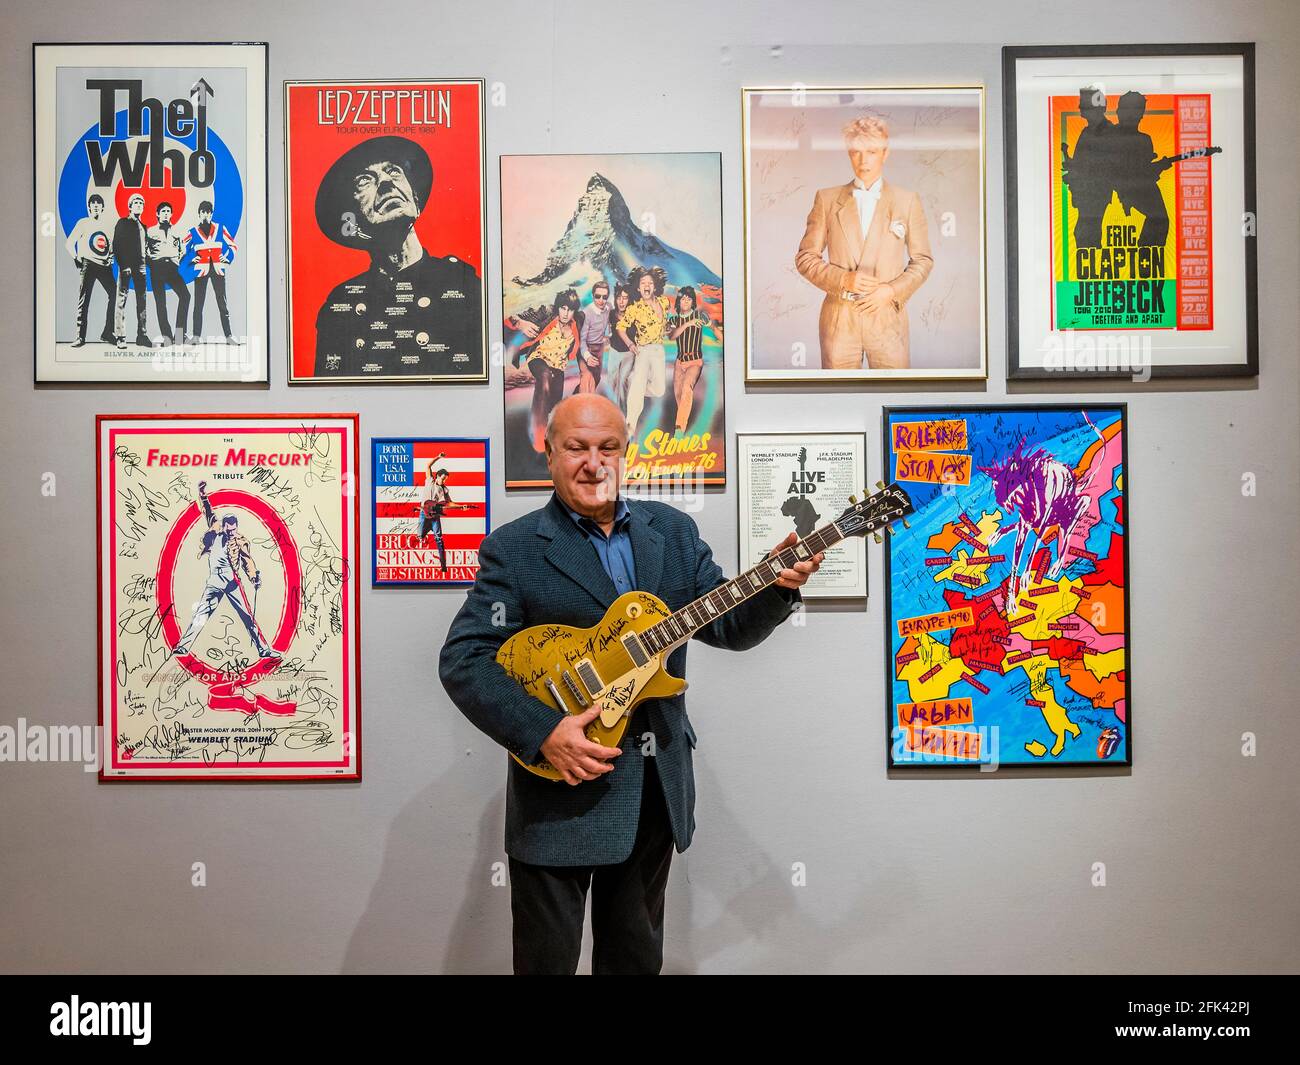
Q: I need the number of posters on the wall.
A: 9